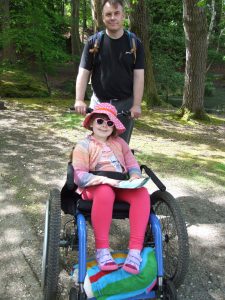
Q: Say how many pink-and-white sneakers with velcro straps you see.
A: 2